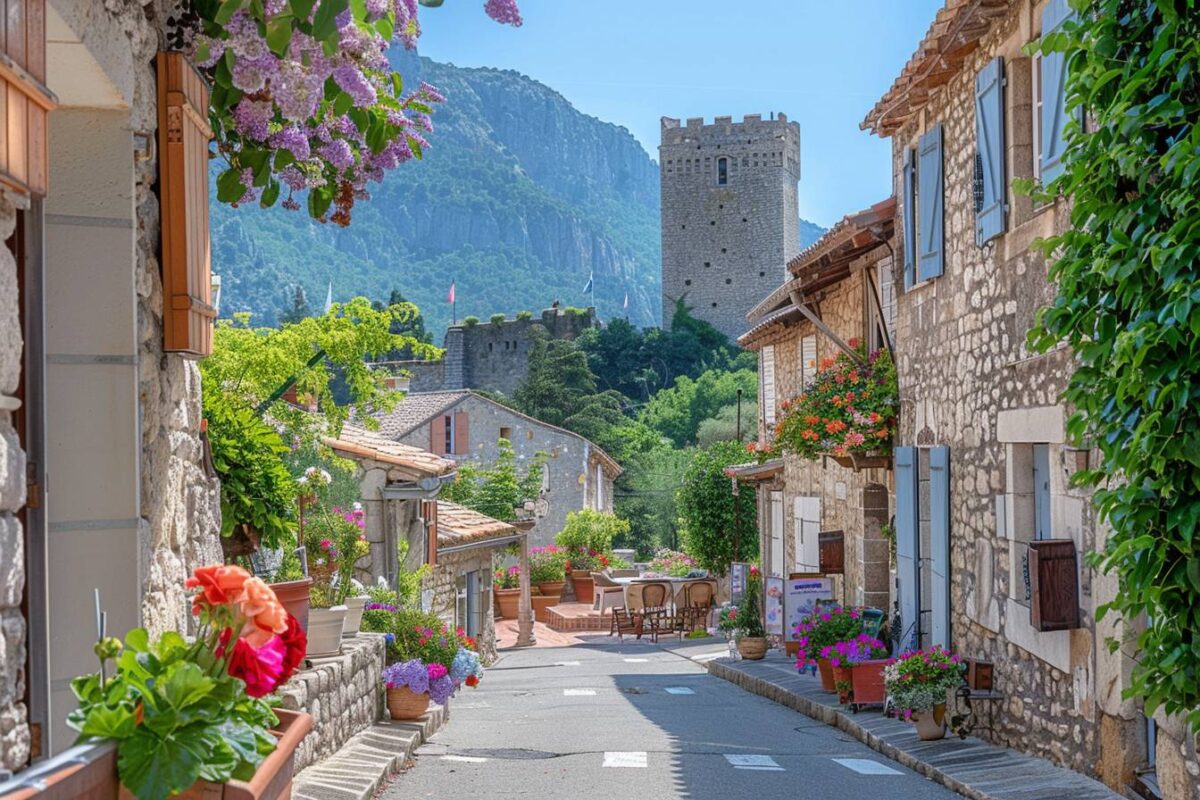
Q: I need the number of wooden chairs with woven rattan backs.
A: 2